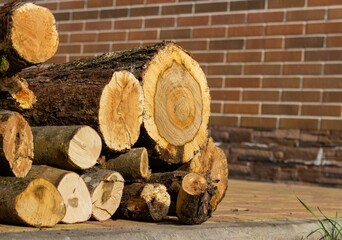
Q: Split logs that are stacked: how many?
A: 13